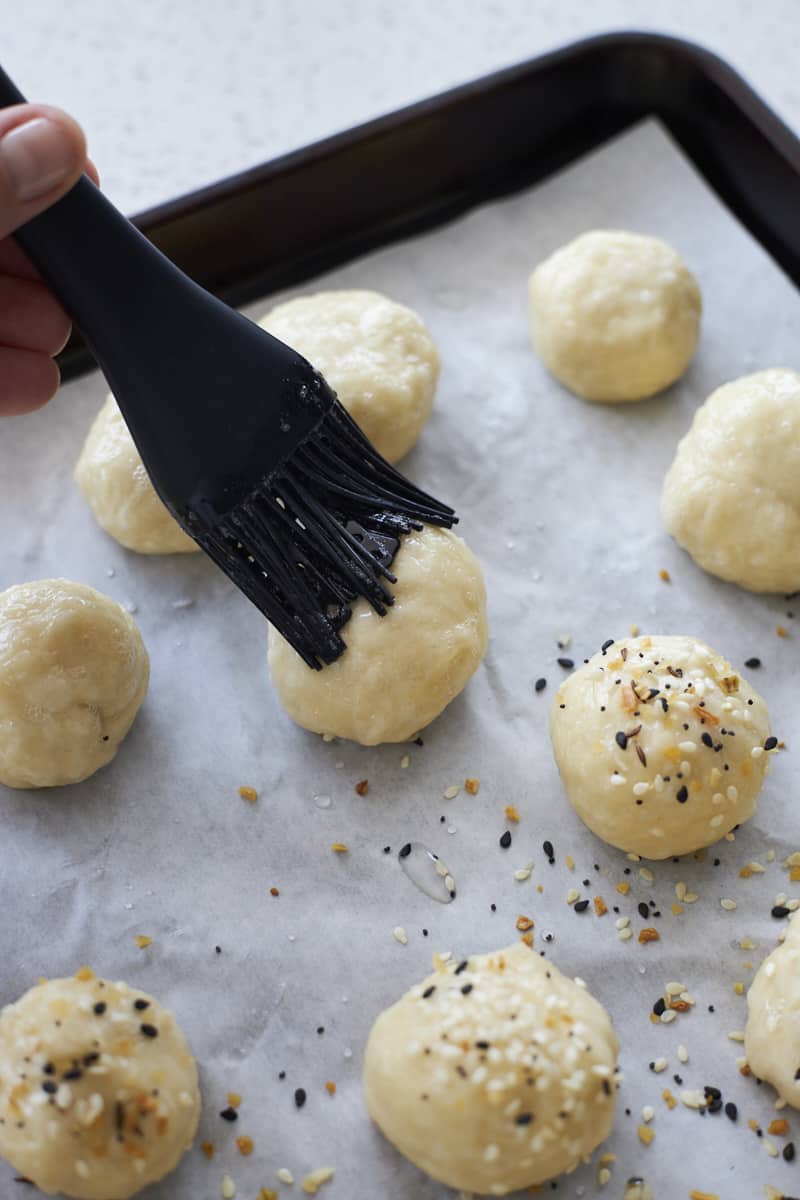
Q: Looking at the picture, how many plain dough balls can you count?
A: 6